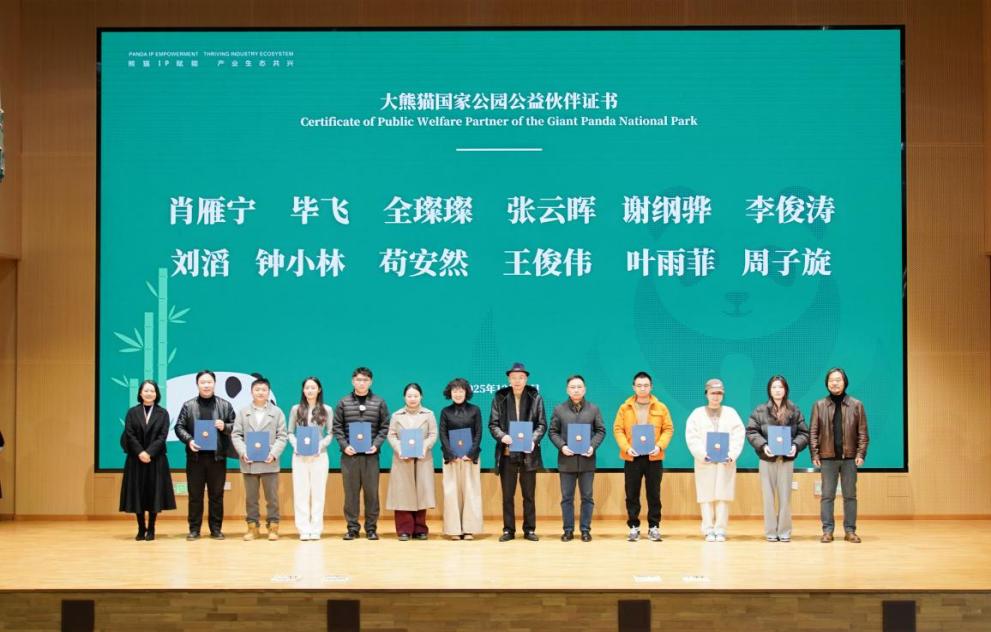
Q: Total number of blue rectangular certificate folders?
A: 11